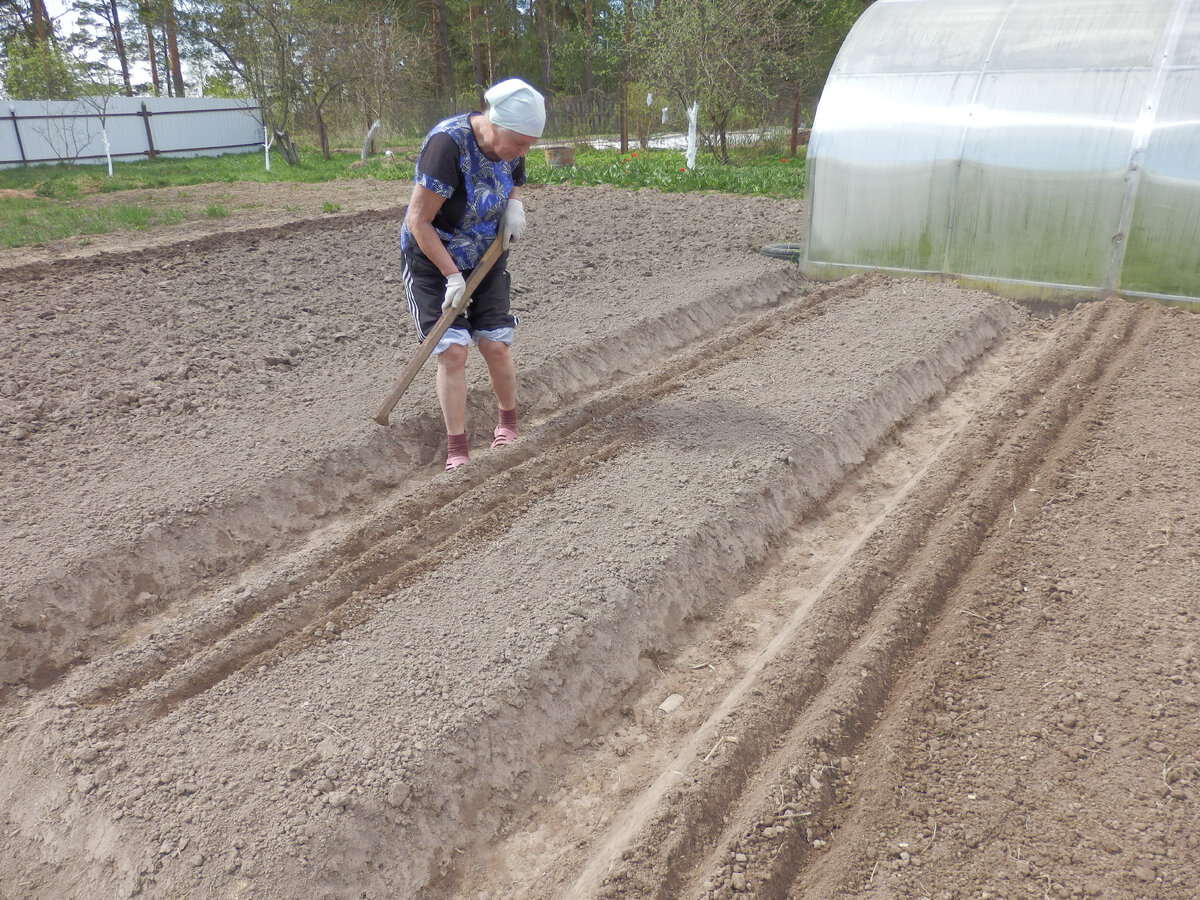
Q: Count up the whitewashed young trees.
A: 4